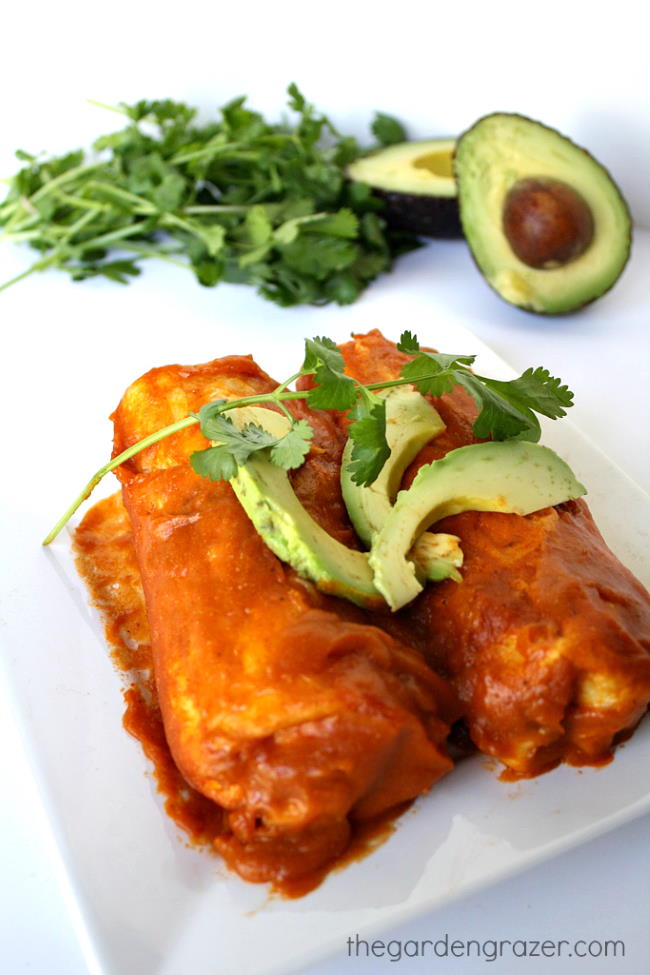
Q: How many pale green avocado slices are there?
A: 3